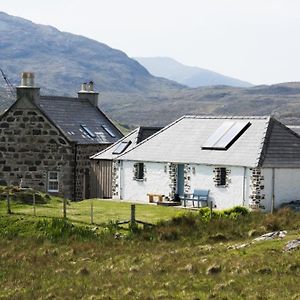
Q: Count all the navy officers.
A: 0